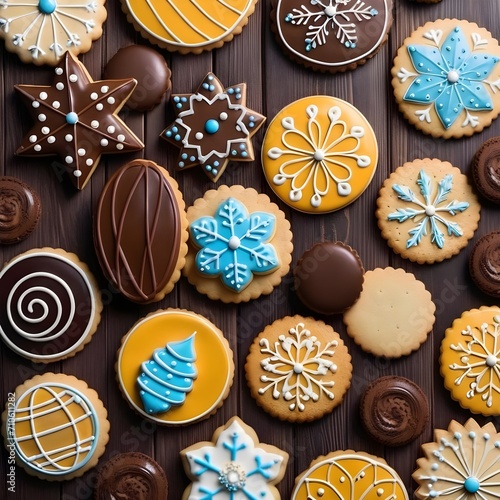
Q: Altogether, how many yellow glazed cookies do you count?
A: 6